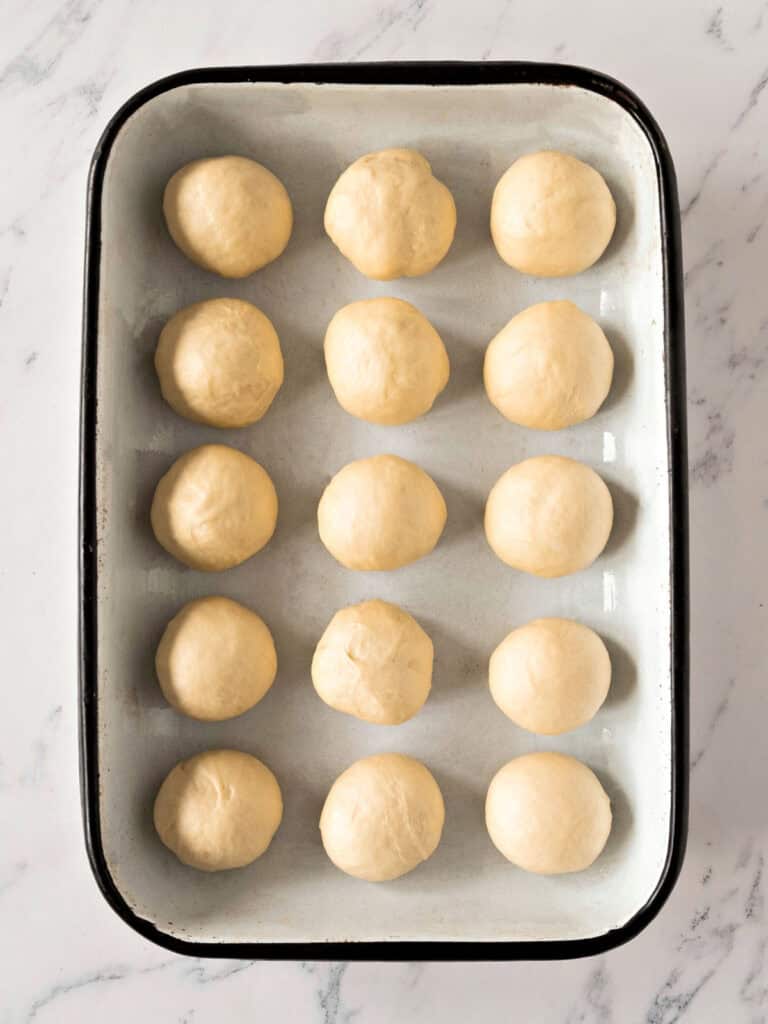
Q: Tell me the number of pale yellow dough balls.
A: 15